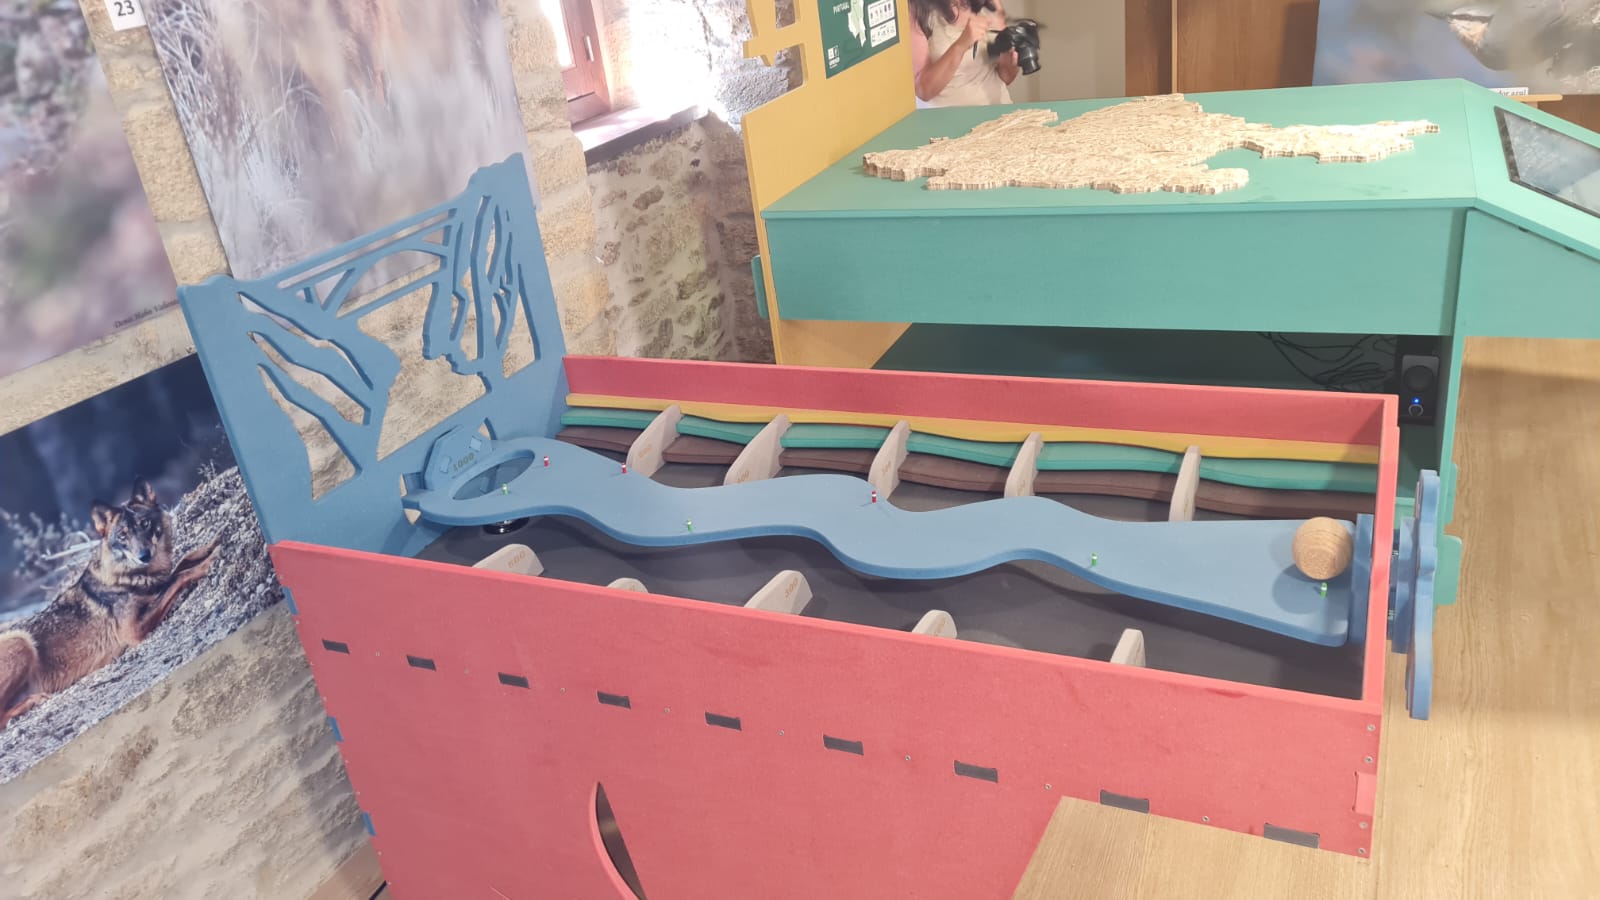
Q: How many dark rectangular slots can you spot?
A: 9